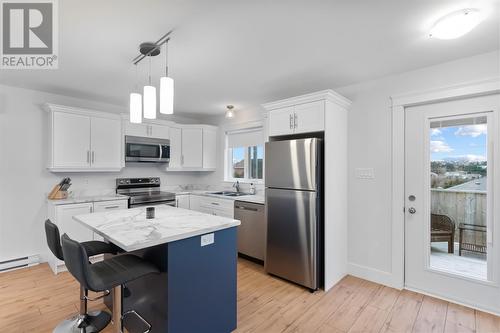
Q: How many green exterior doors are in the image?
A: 0